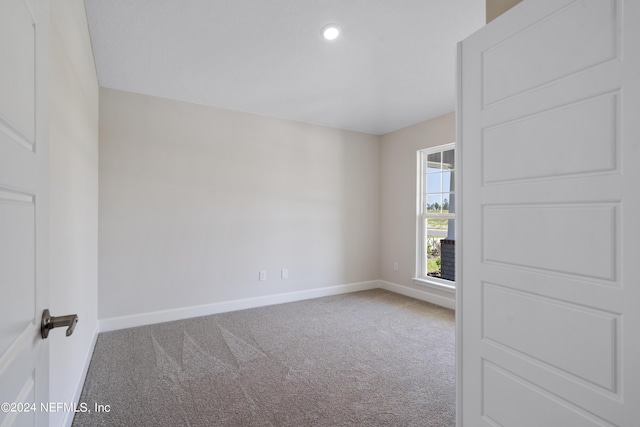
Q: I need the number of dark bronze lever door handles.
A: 1